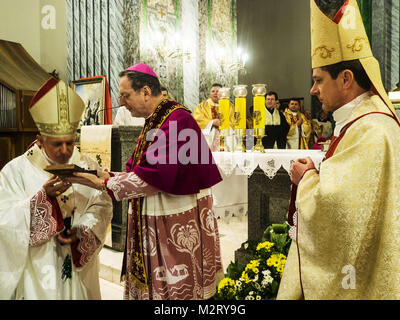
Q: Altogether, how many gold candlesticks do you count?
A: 3